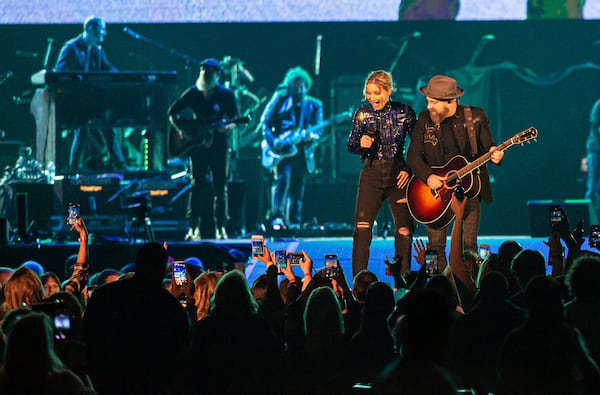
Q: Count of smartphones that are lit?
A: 11